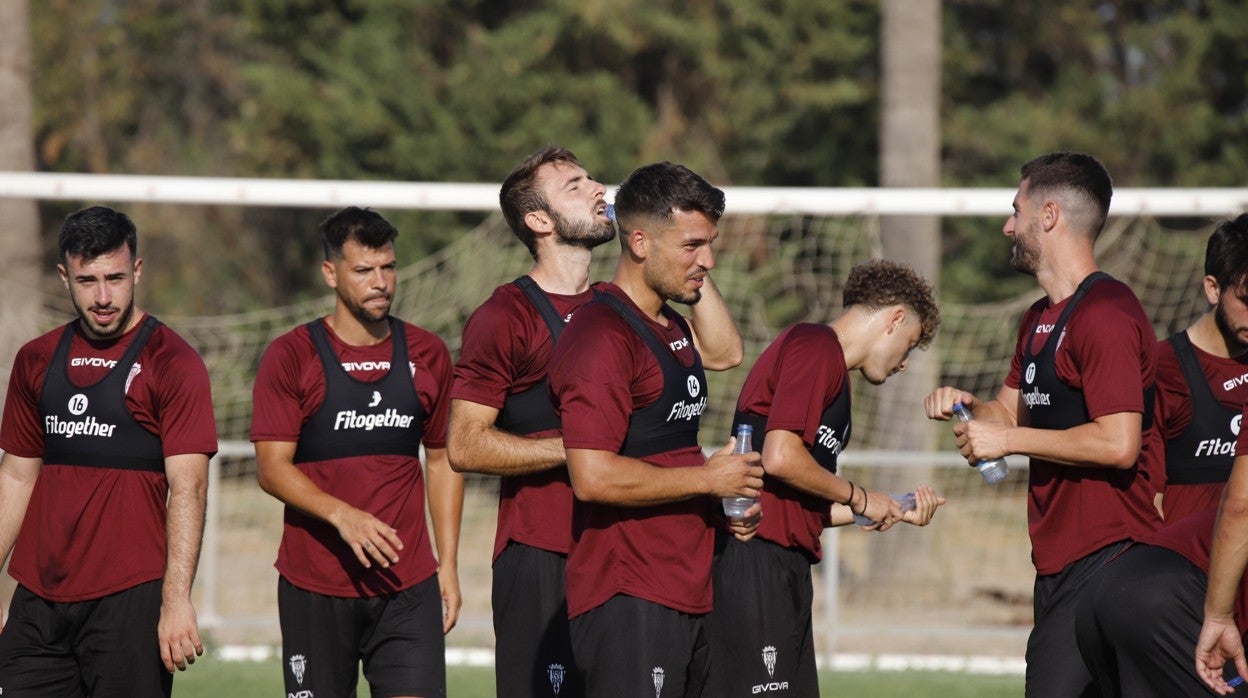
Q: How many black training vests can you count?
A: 7